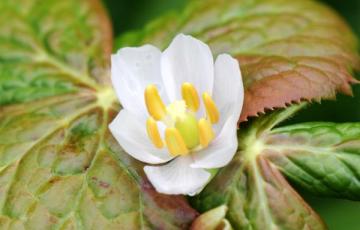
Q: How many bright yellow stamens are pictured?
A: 6